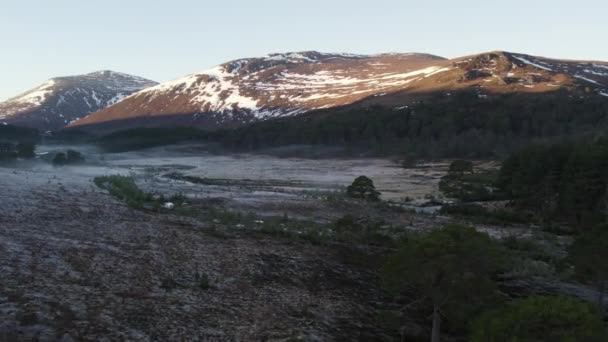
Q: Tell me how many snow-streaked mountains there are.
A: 3